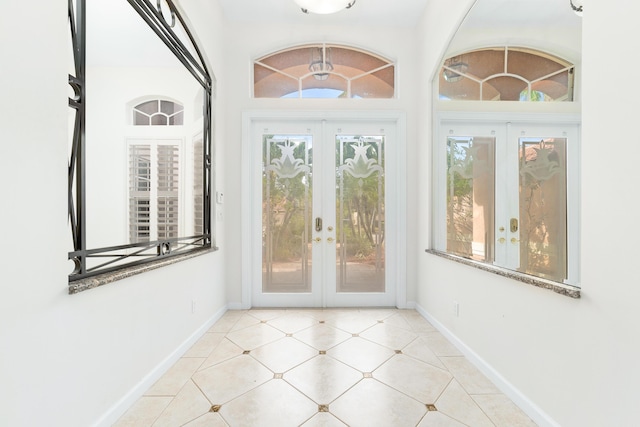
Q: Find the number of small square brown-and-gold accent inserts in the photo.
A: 13